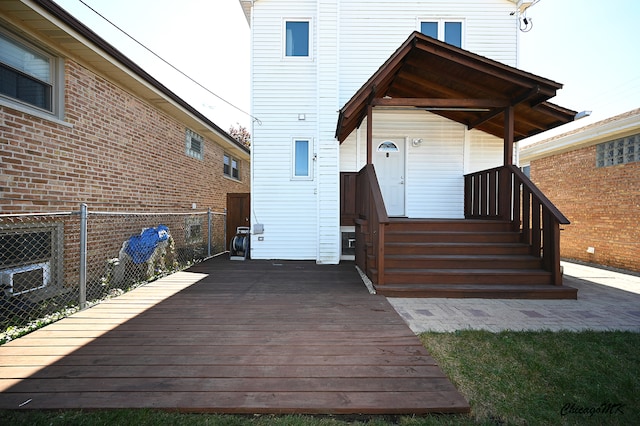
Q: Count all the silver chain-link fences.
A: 1